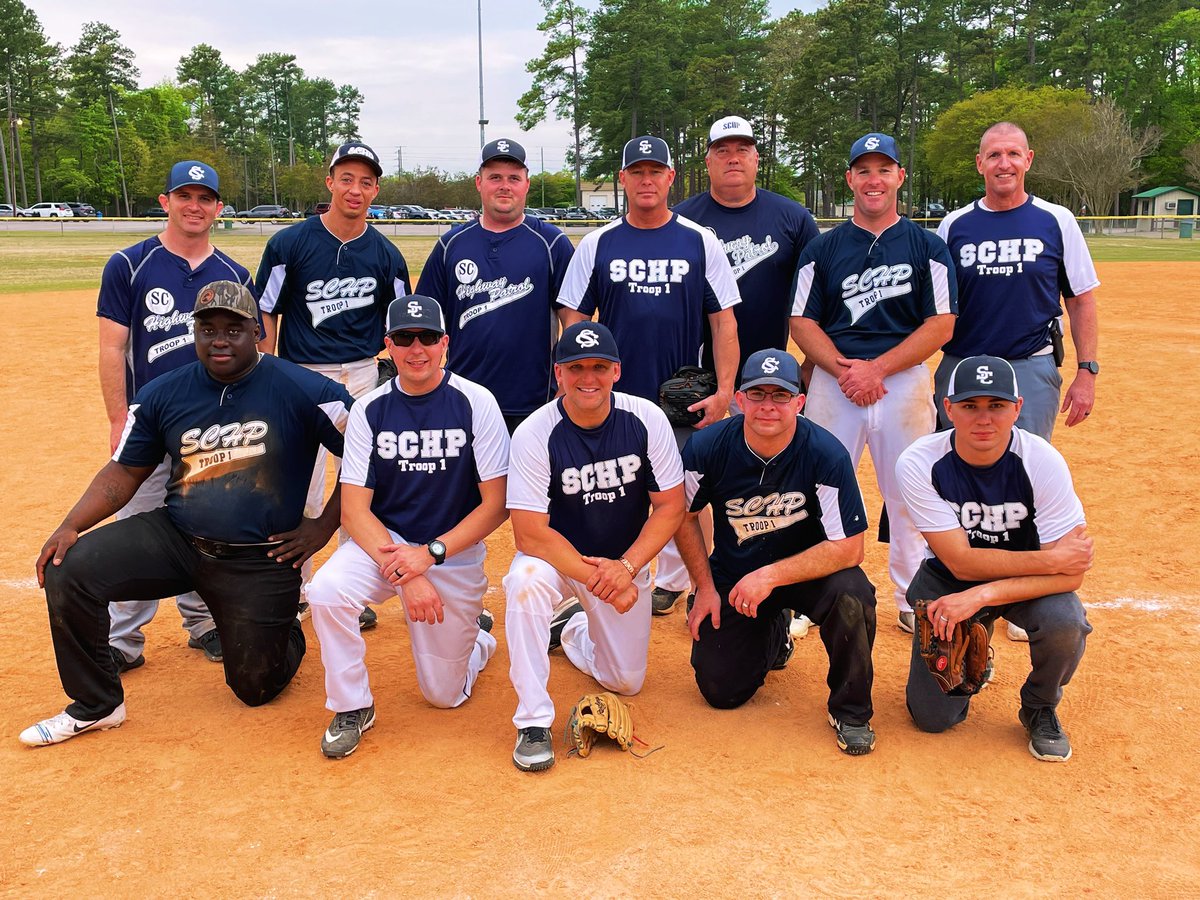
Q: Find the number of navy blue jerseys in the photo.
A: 12